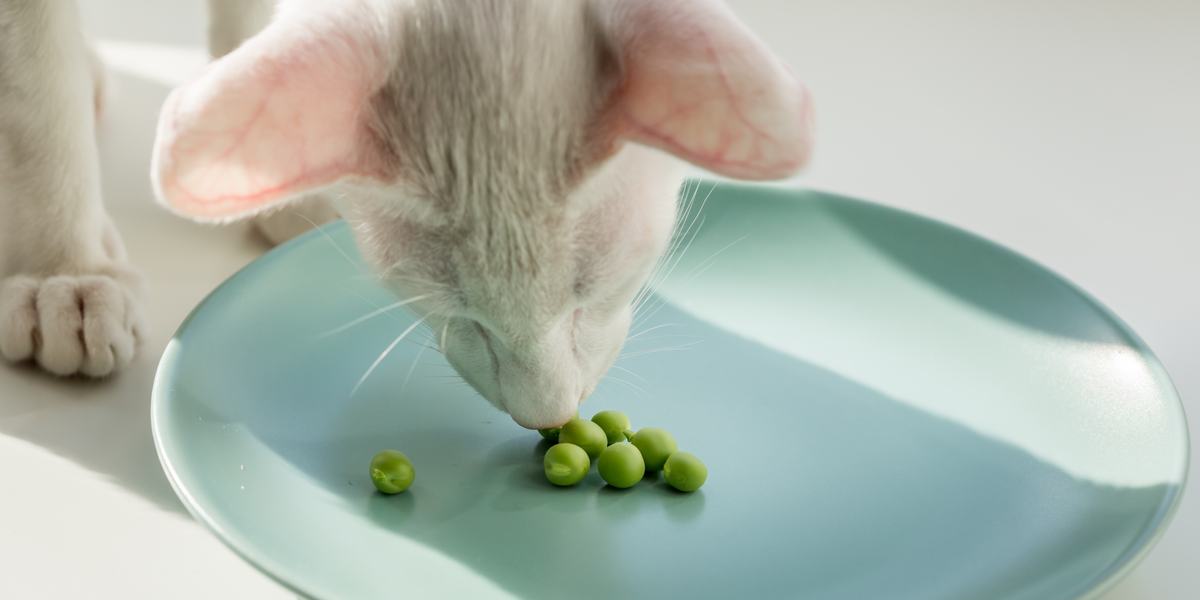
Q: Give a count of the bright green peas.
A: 8